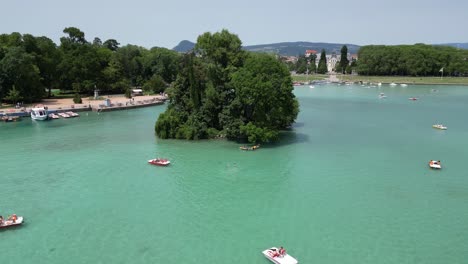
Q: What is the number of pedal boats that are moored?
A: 3